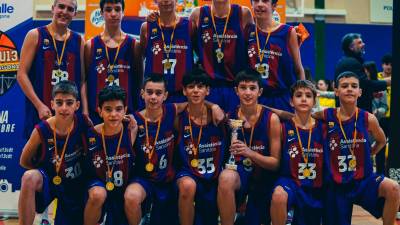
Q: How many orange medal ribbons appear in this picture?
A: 12